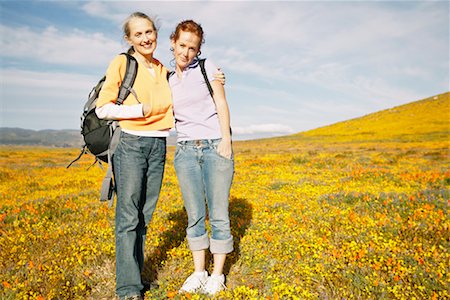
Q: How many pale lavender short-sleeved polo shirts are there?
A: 1